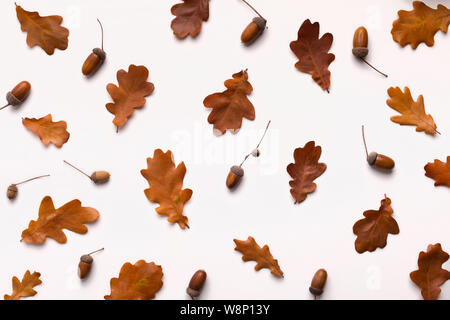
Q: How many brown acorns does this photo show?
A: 11